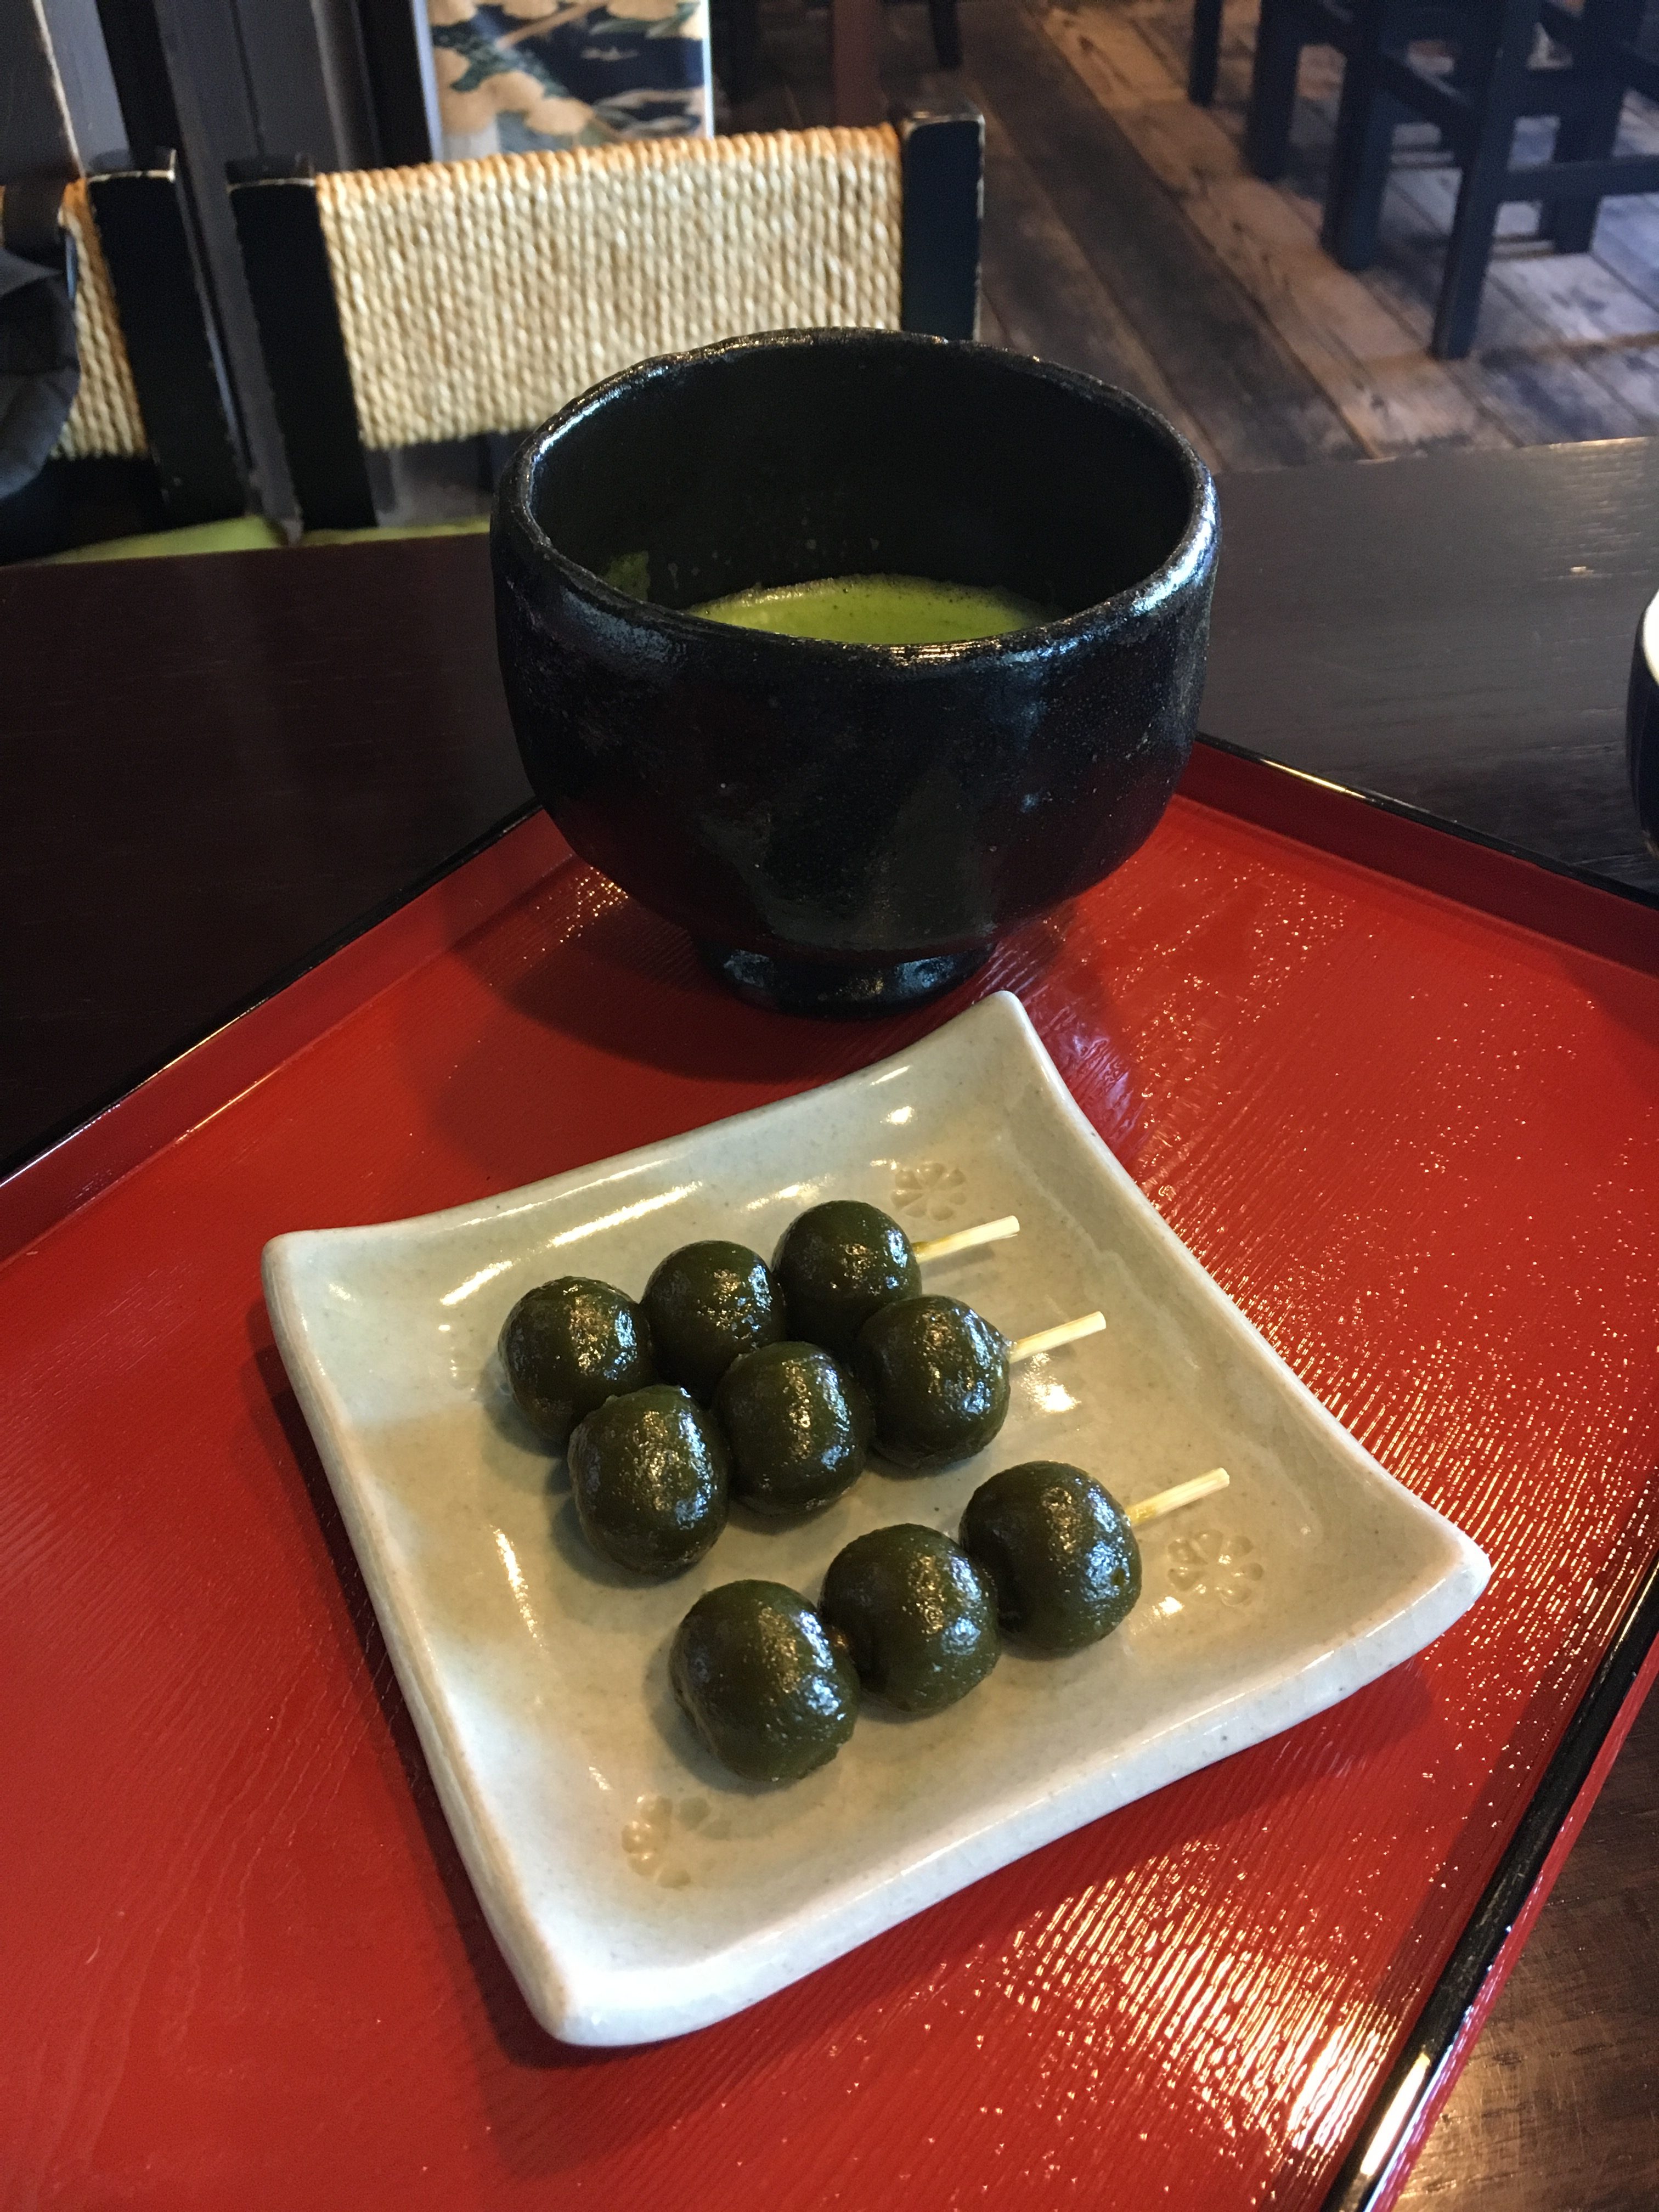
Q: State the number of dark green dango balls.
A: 9